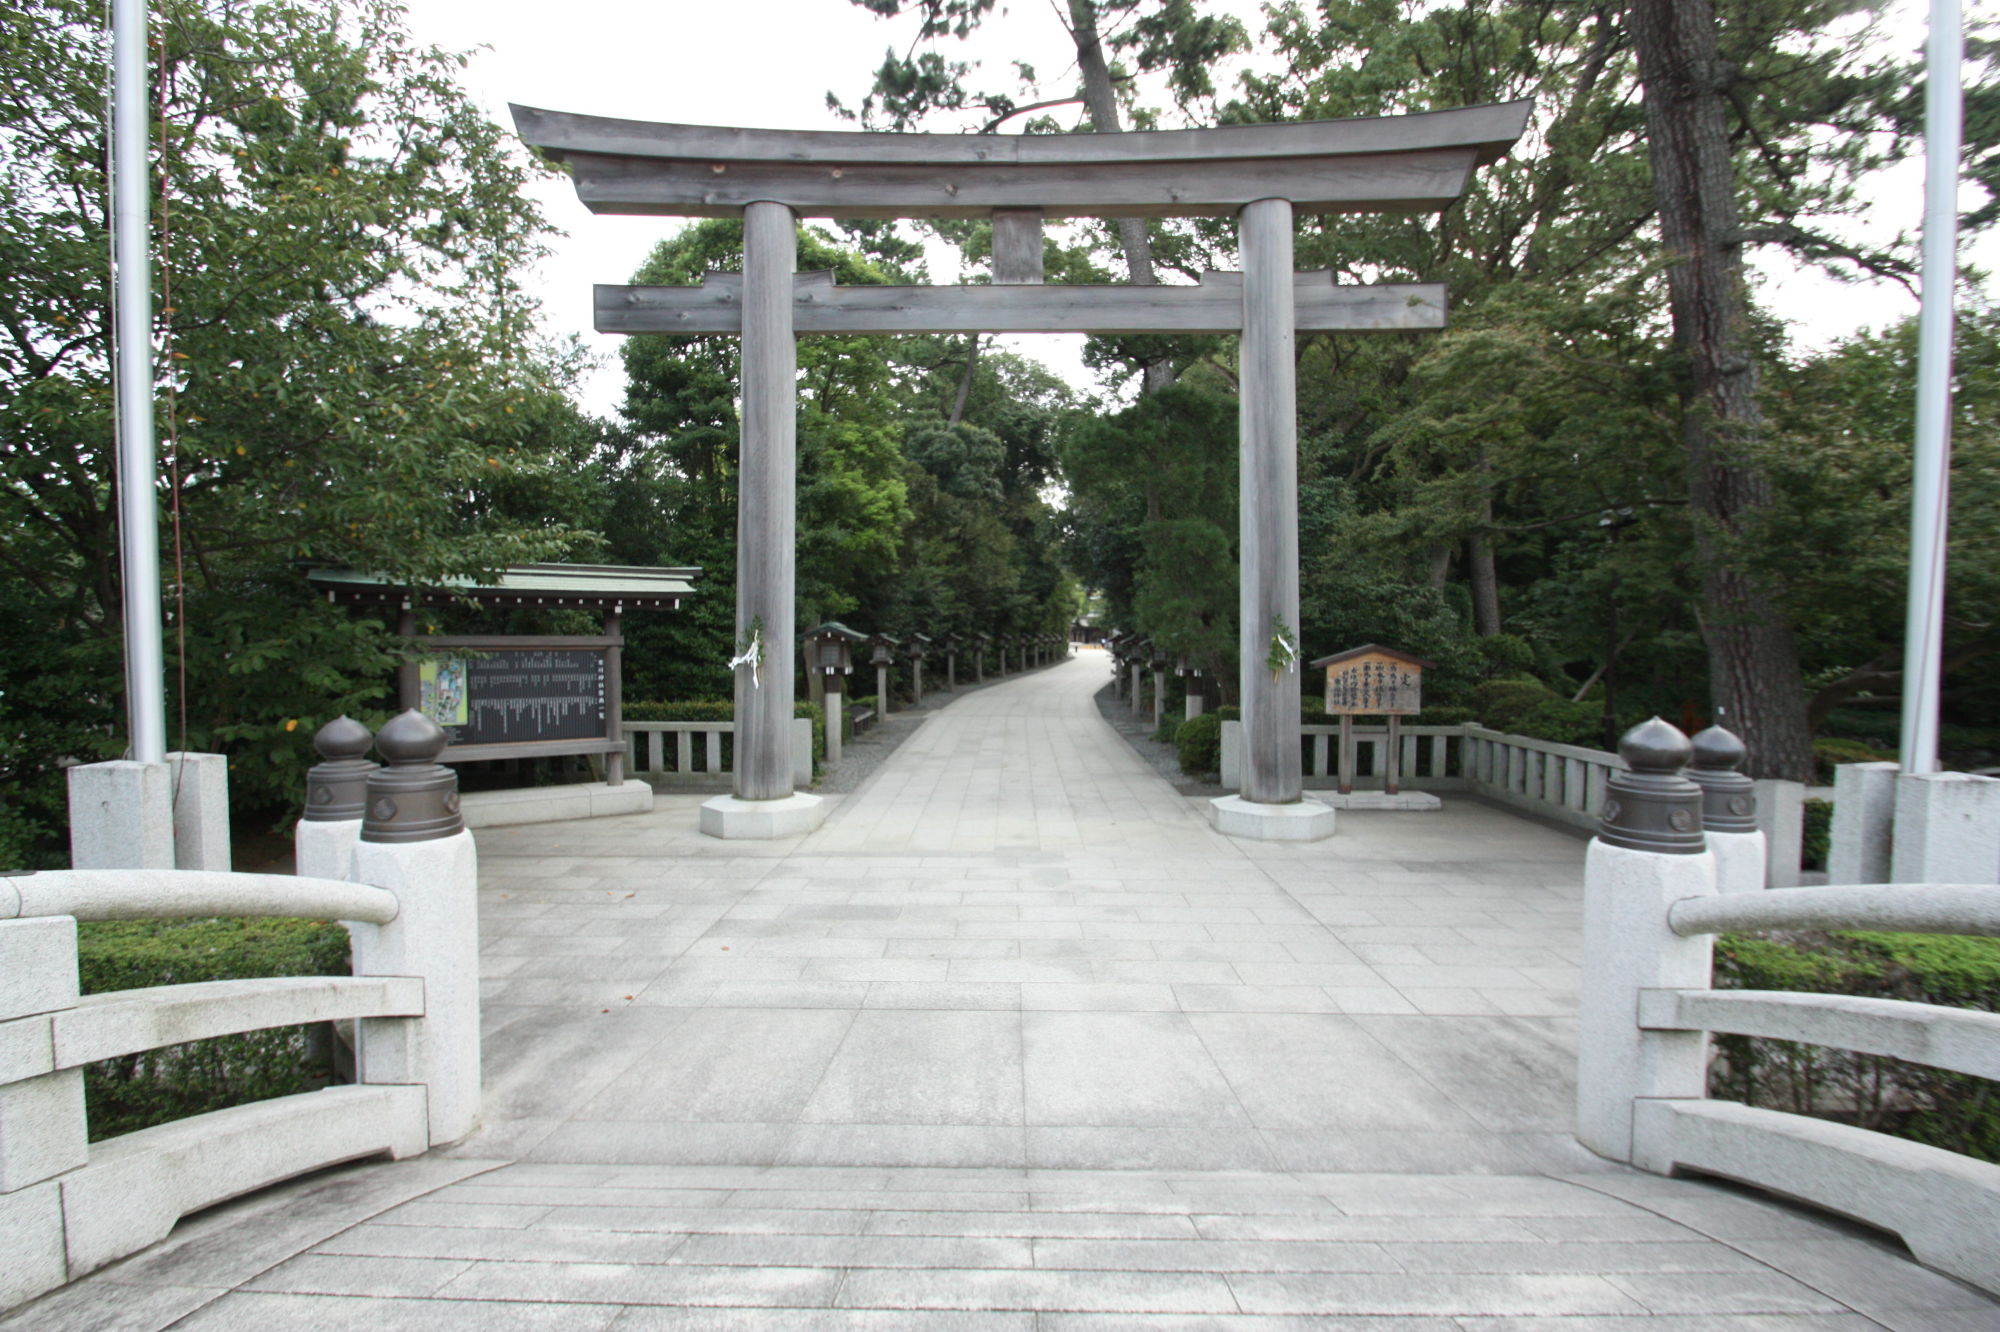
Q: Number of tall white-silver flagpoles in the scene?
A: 2